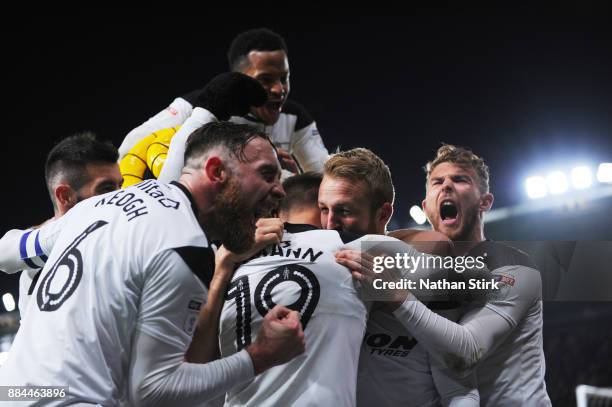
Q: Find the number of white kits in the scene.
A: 6